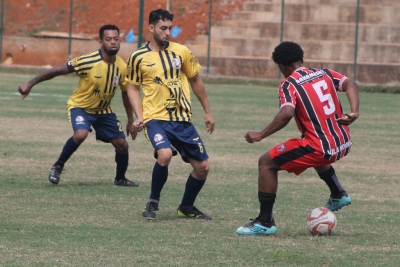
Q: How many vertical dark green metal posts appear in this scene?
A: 6